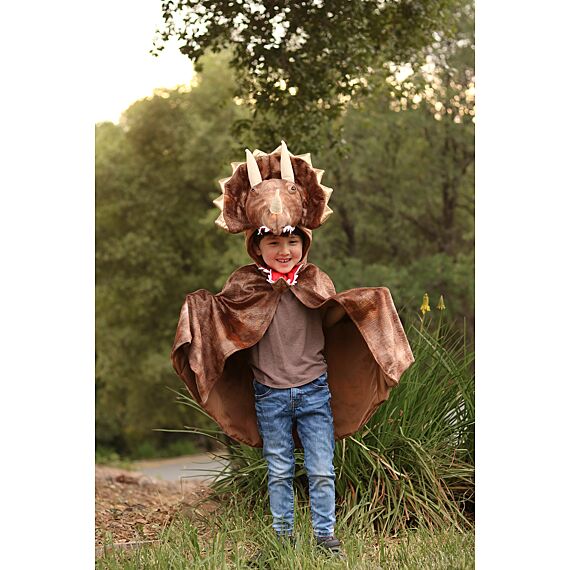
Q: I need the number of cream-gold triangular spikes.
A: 10